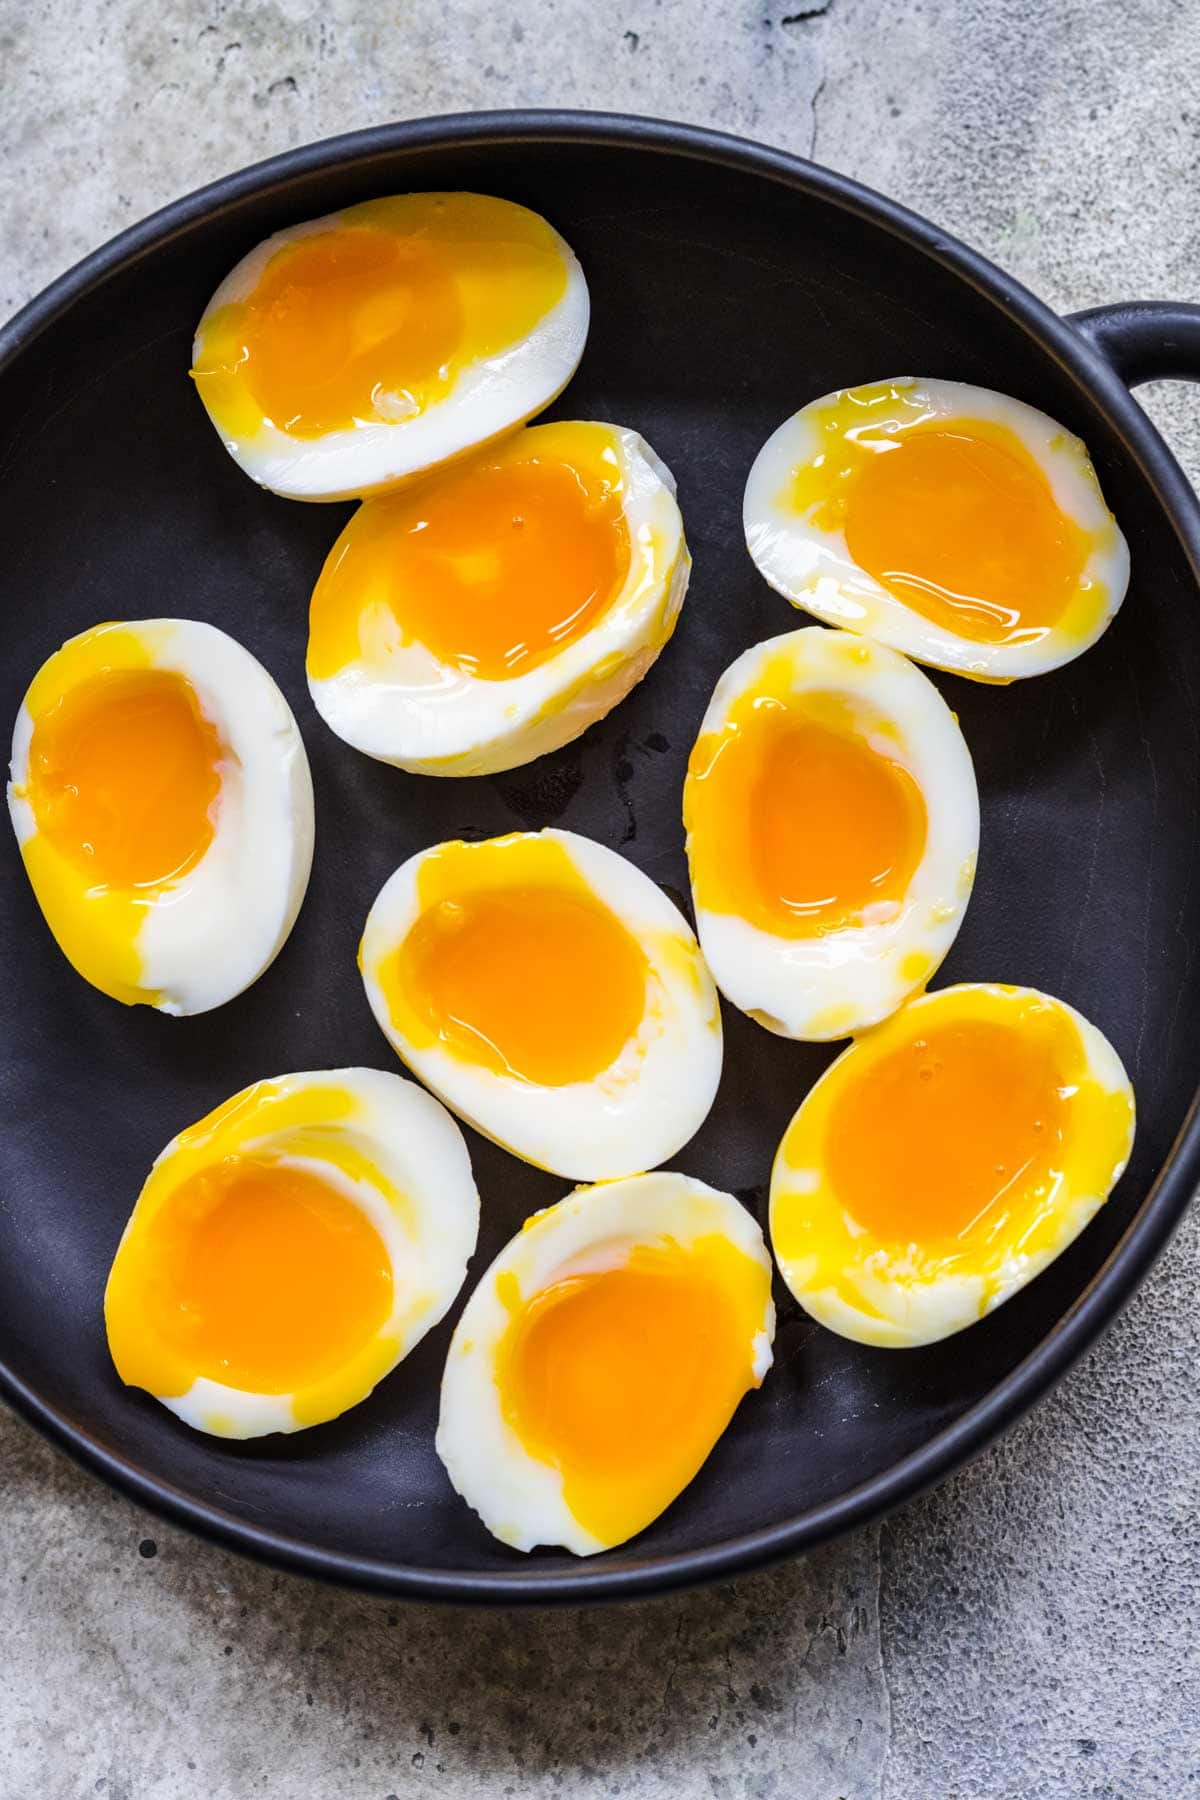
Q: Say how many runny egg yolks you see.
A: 9